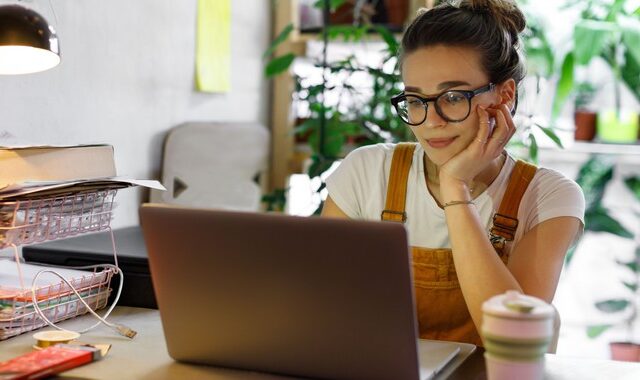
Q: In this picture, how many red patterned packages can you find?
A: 1